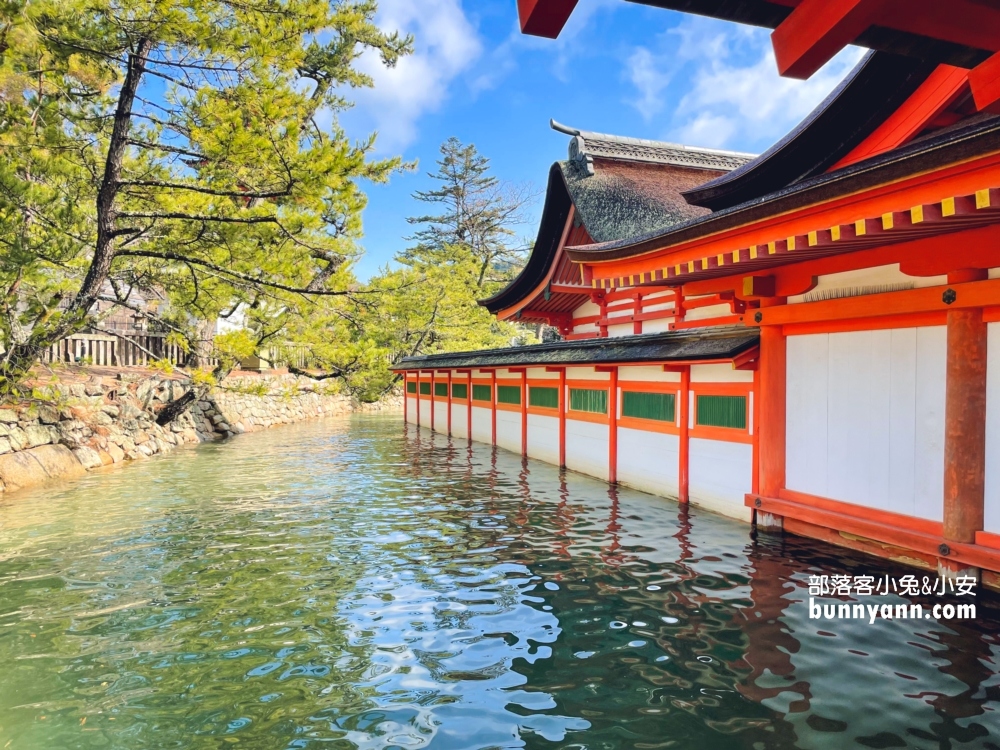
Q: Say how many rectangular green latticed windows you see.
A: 10